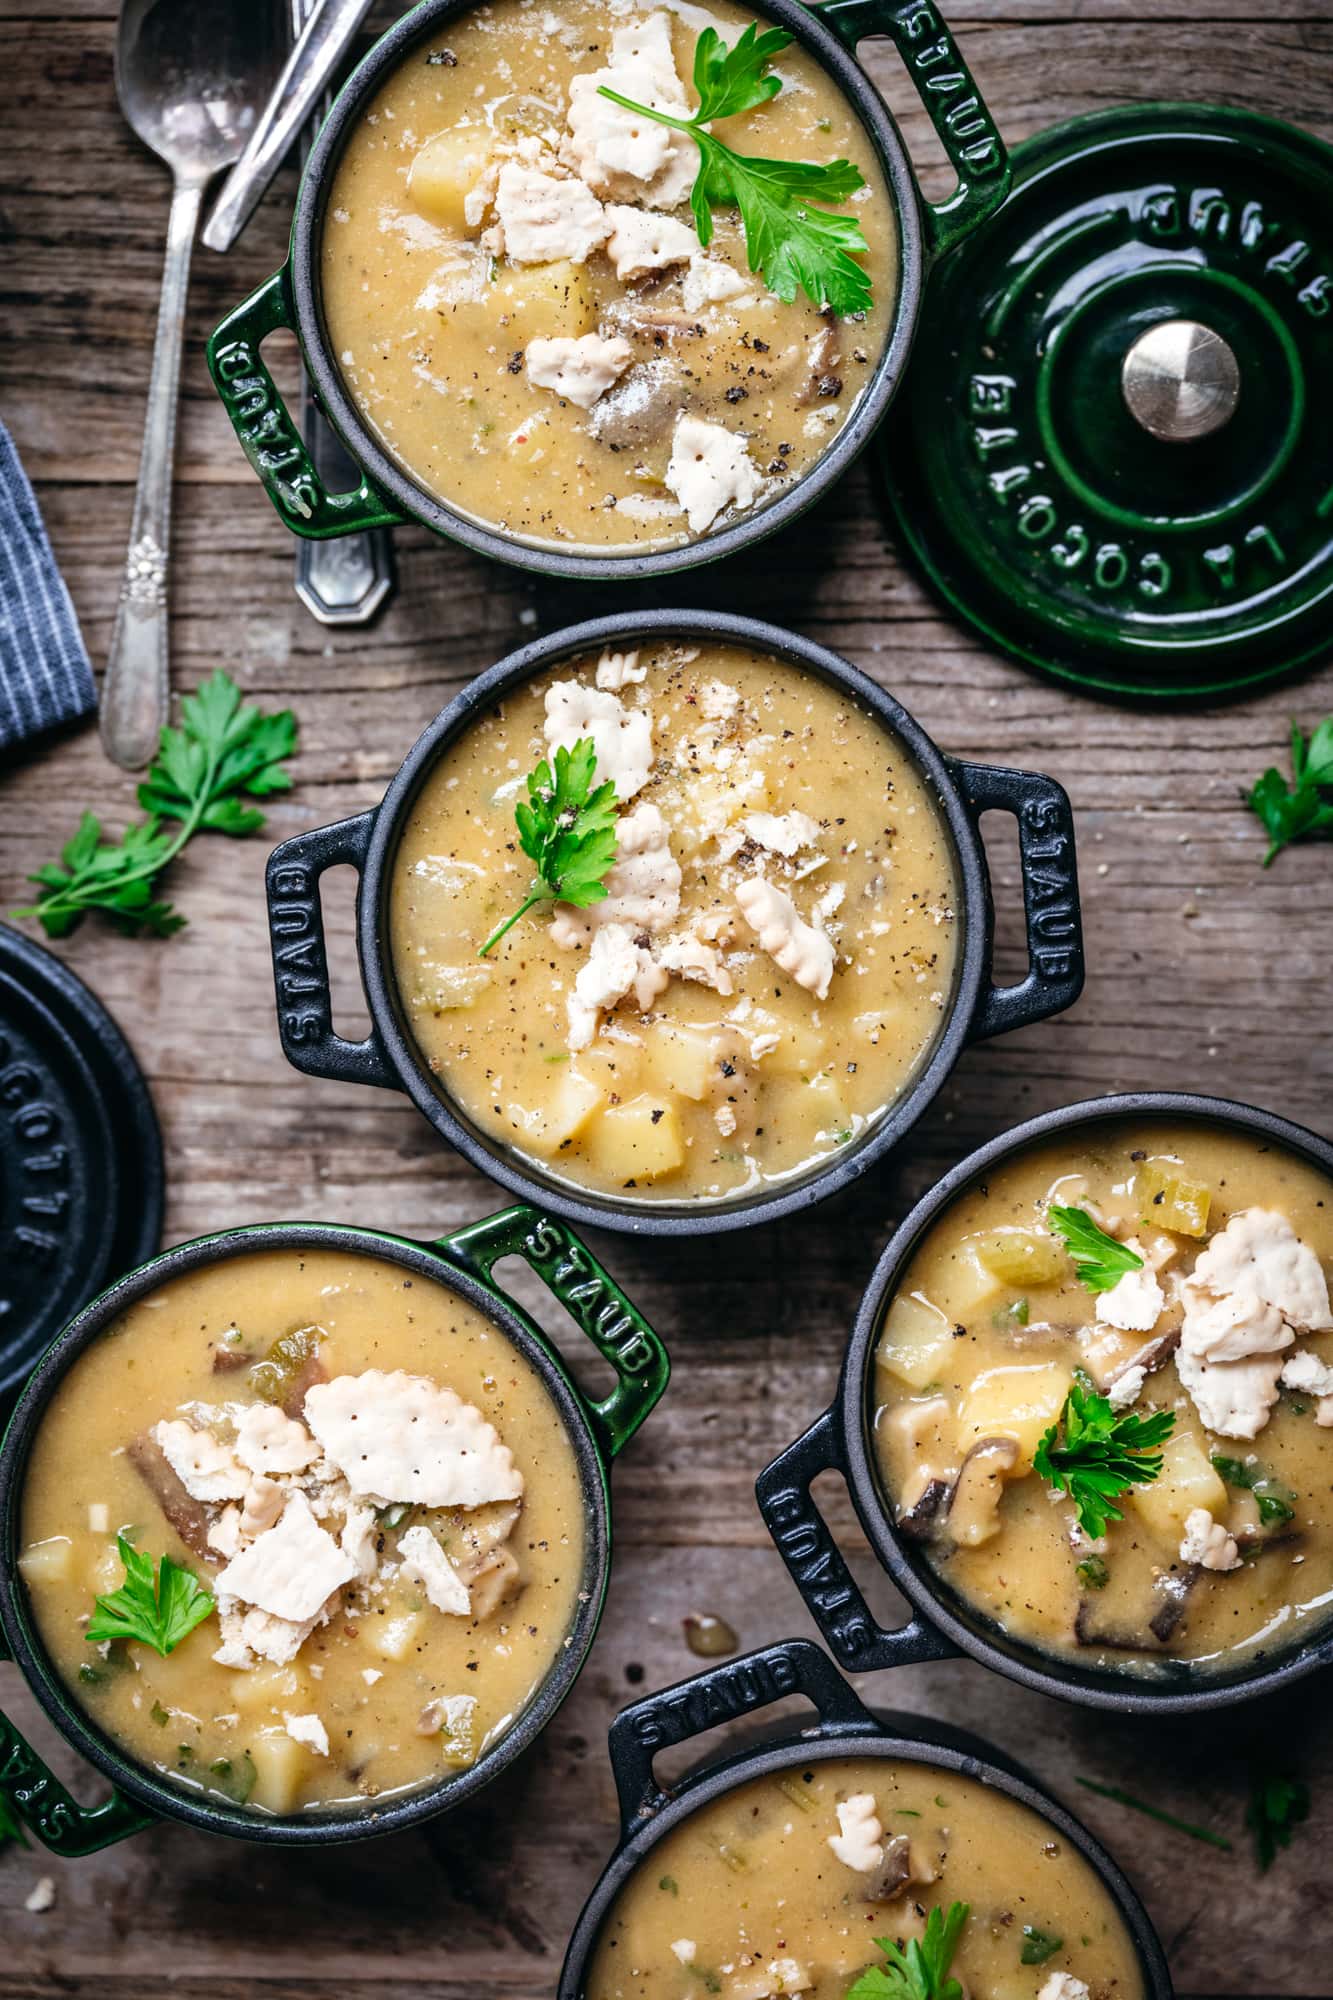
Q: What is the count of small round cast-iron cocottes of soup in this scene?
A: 5